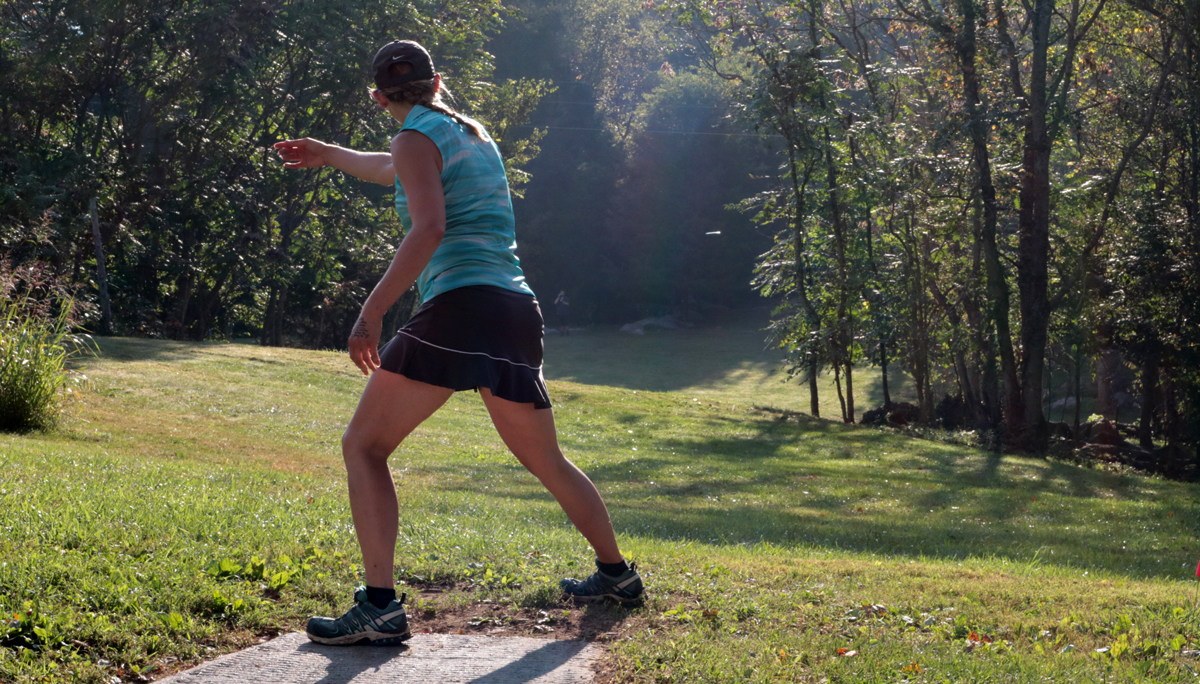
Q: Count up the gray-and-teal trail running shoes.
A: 2